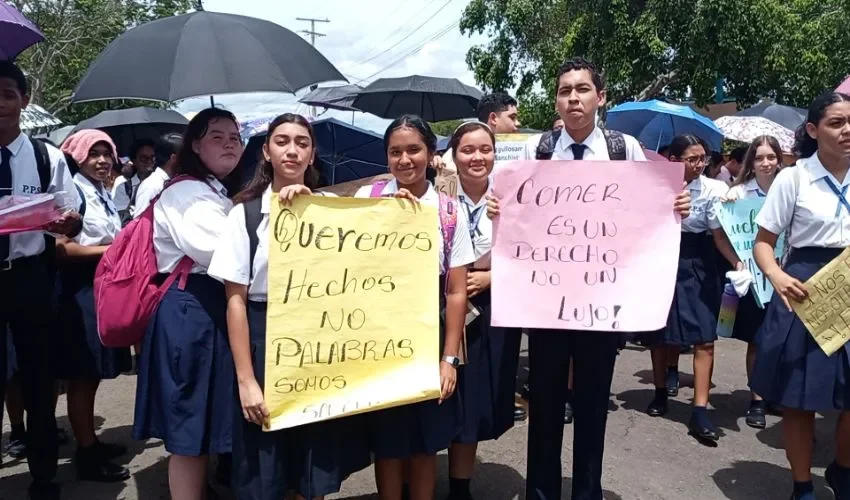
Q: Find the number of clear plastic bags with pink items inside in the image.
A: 1